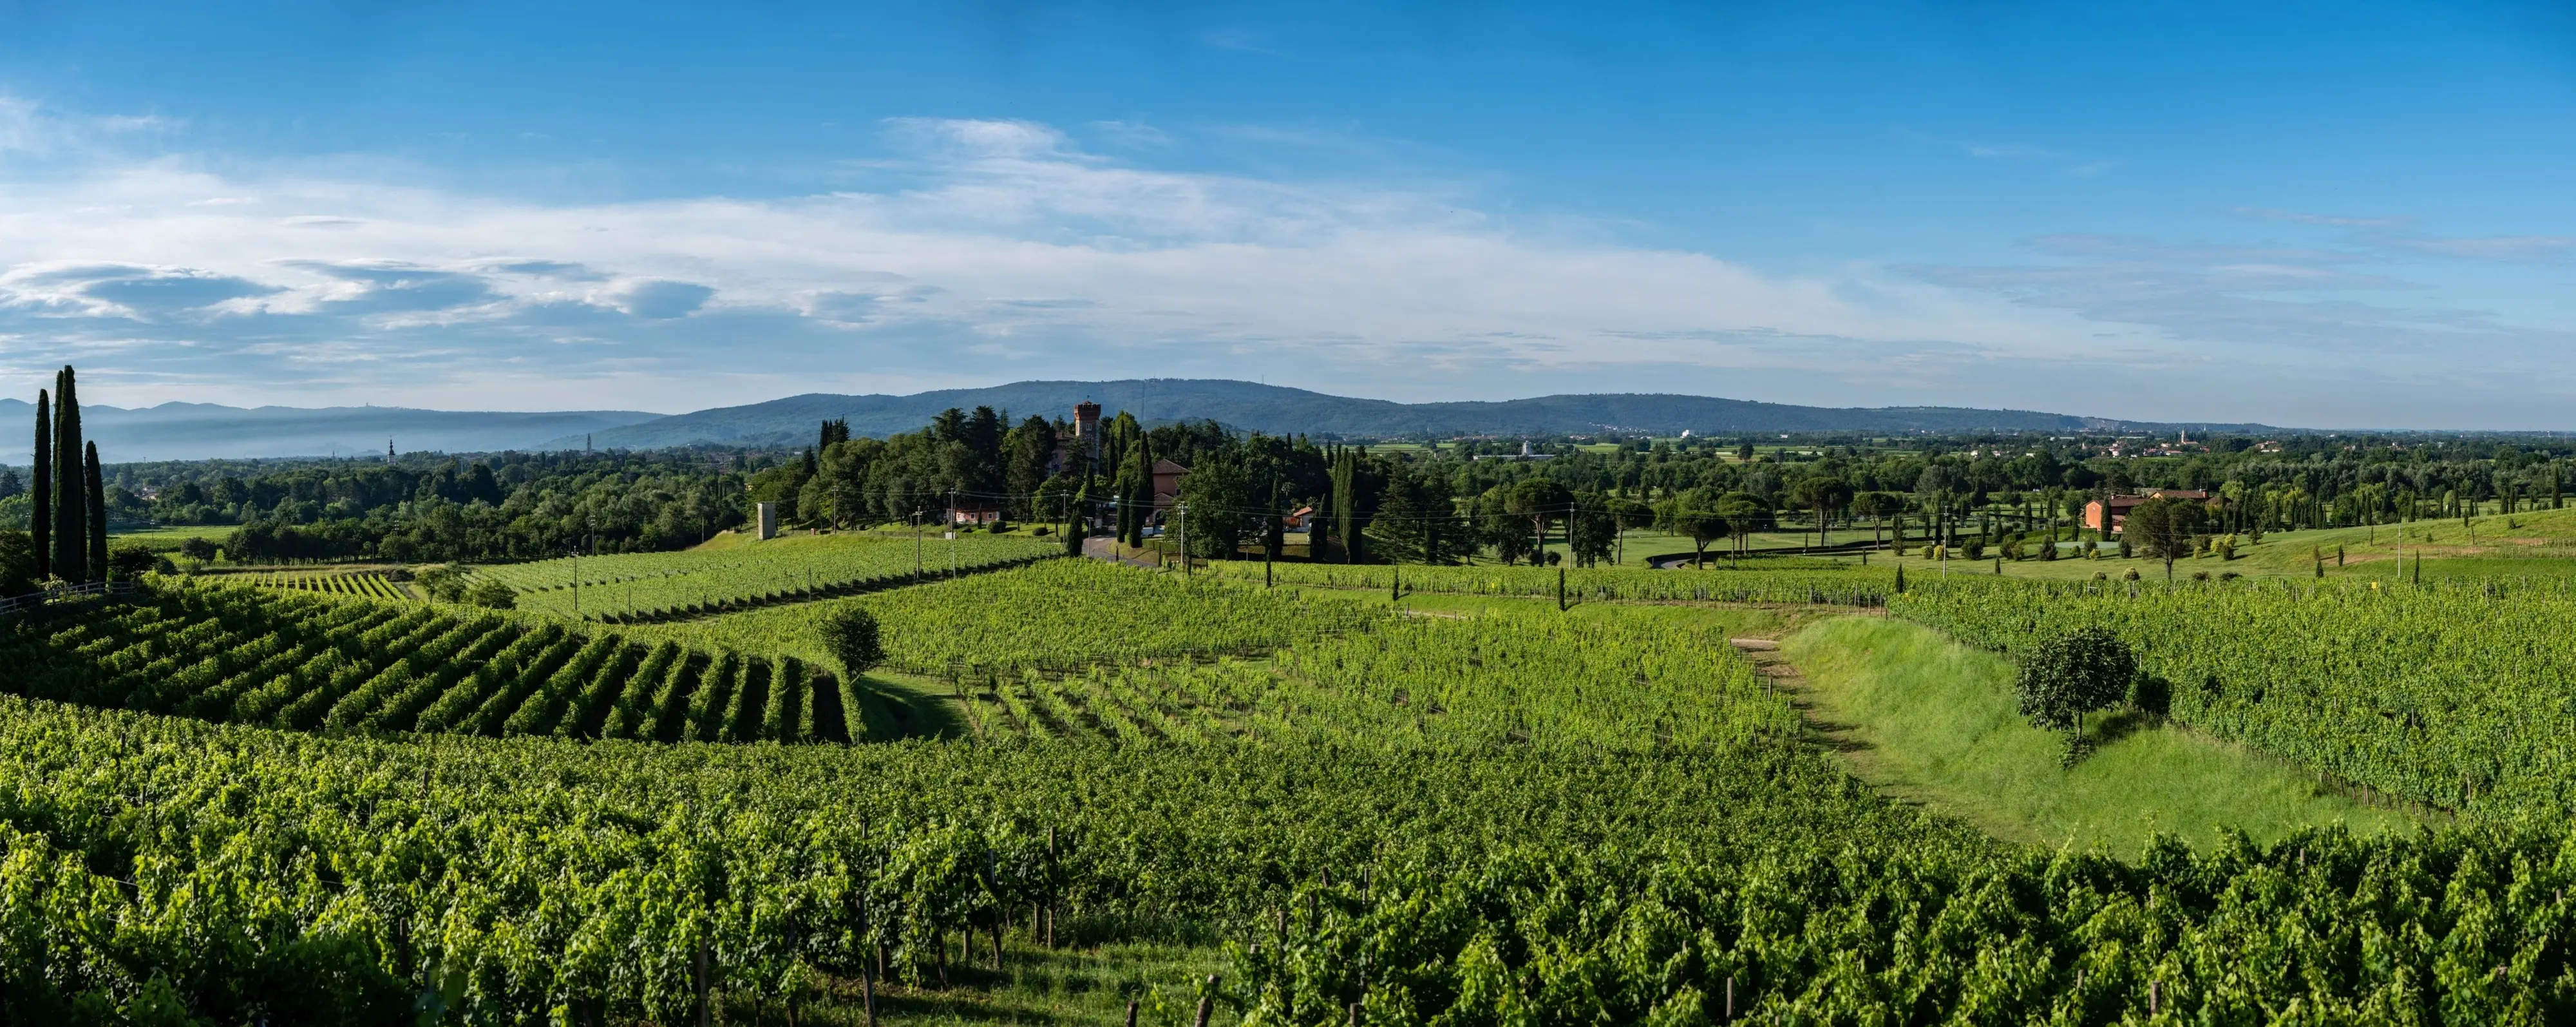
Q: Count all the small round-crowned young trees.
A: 2